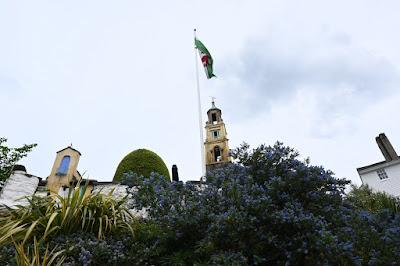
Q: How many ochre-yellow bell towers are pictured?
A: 1